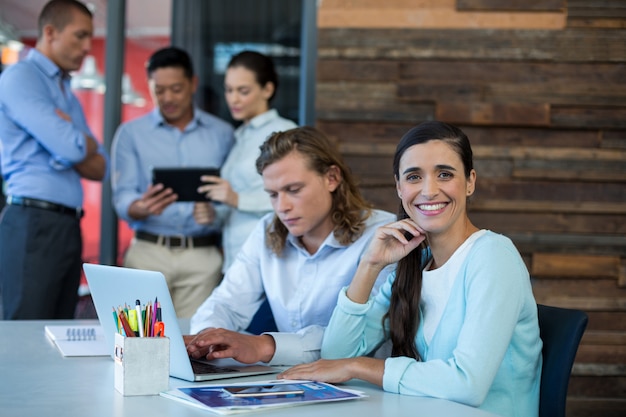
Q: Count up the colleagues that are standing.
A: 3